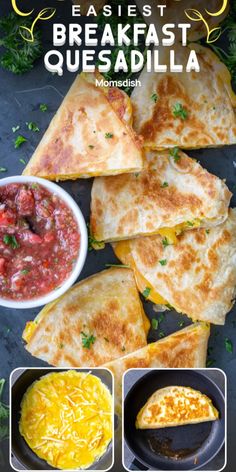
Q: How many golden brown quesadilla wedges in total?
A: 6